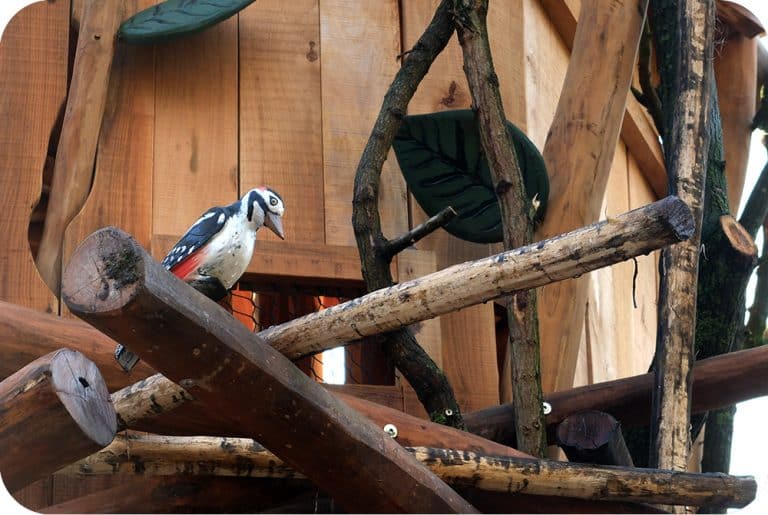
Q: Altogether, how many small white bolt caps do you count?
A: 3